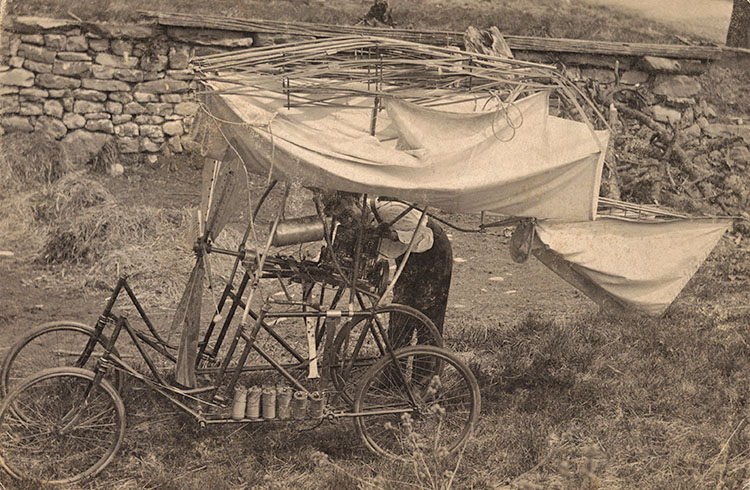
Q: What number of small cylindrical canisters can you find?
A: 6